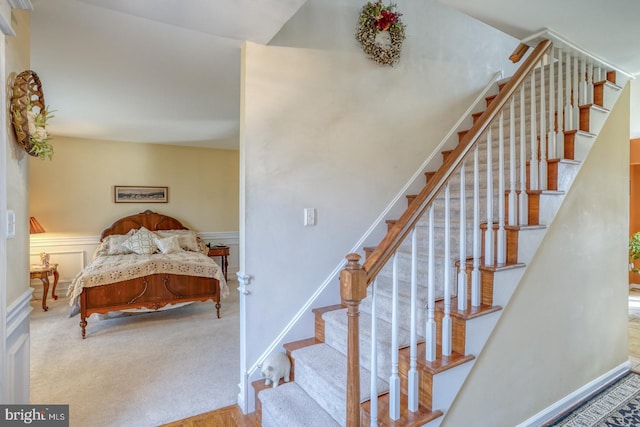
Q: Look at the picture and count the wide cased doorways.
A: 1